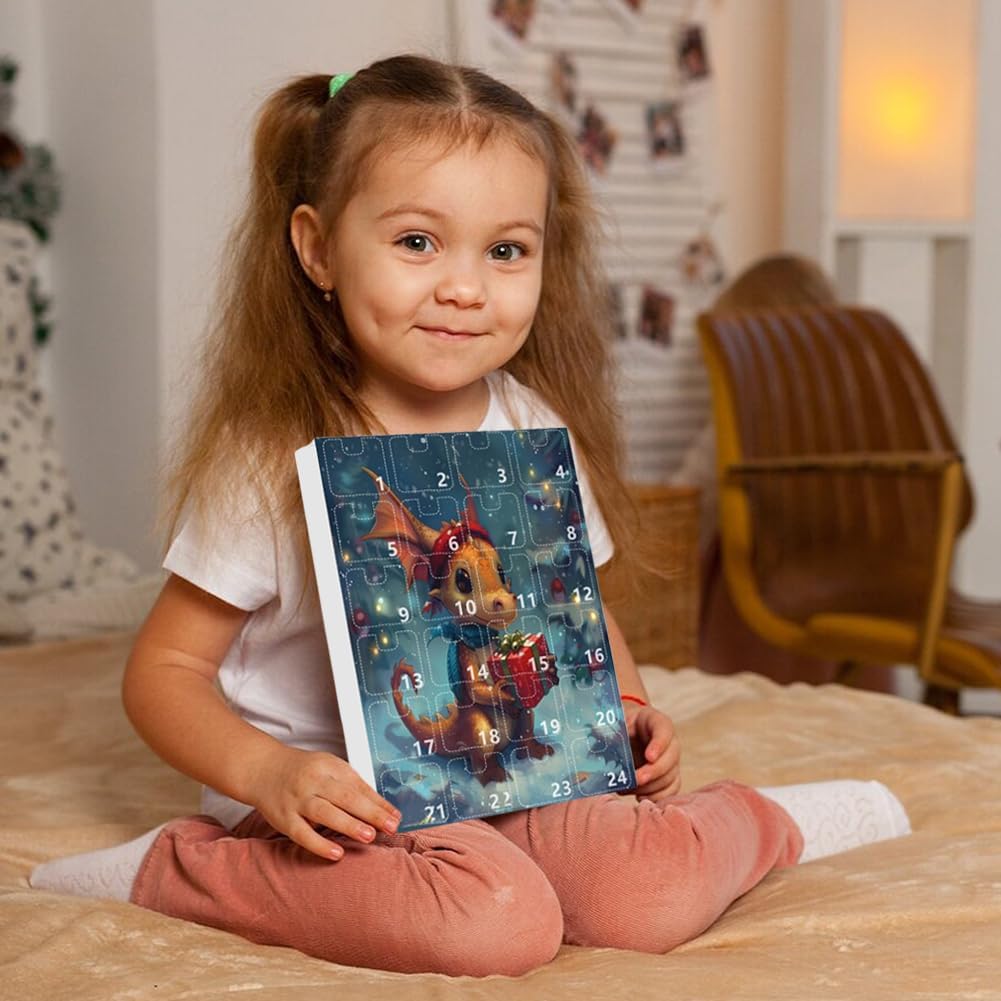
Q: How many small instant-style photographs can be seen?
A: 9